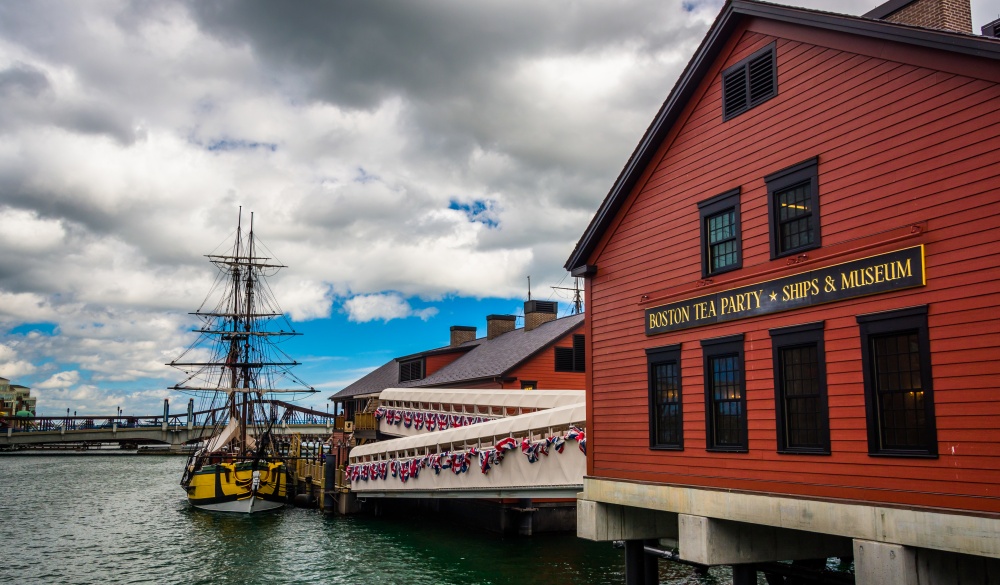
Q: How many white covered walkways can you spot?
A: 2